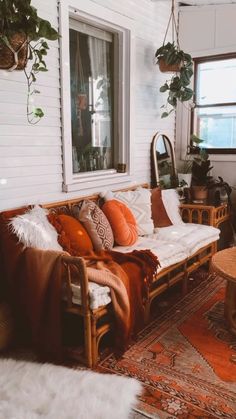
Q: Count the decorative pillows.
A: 7